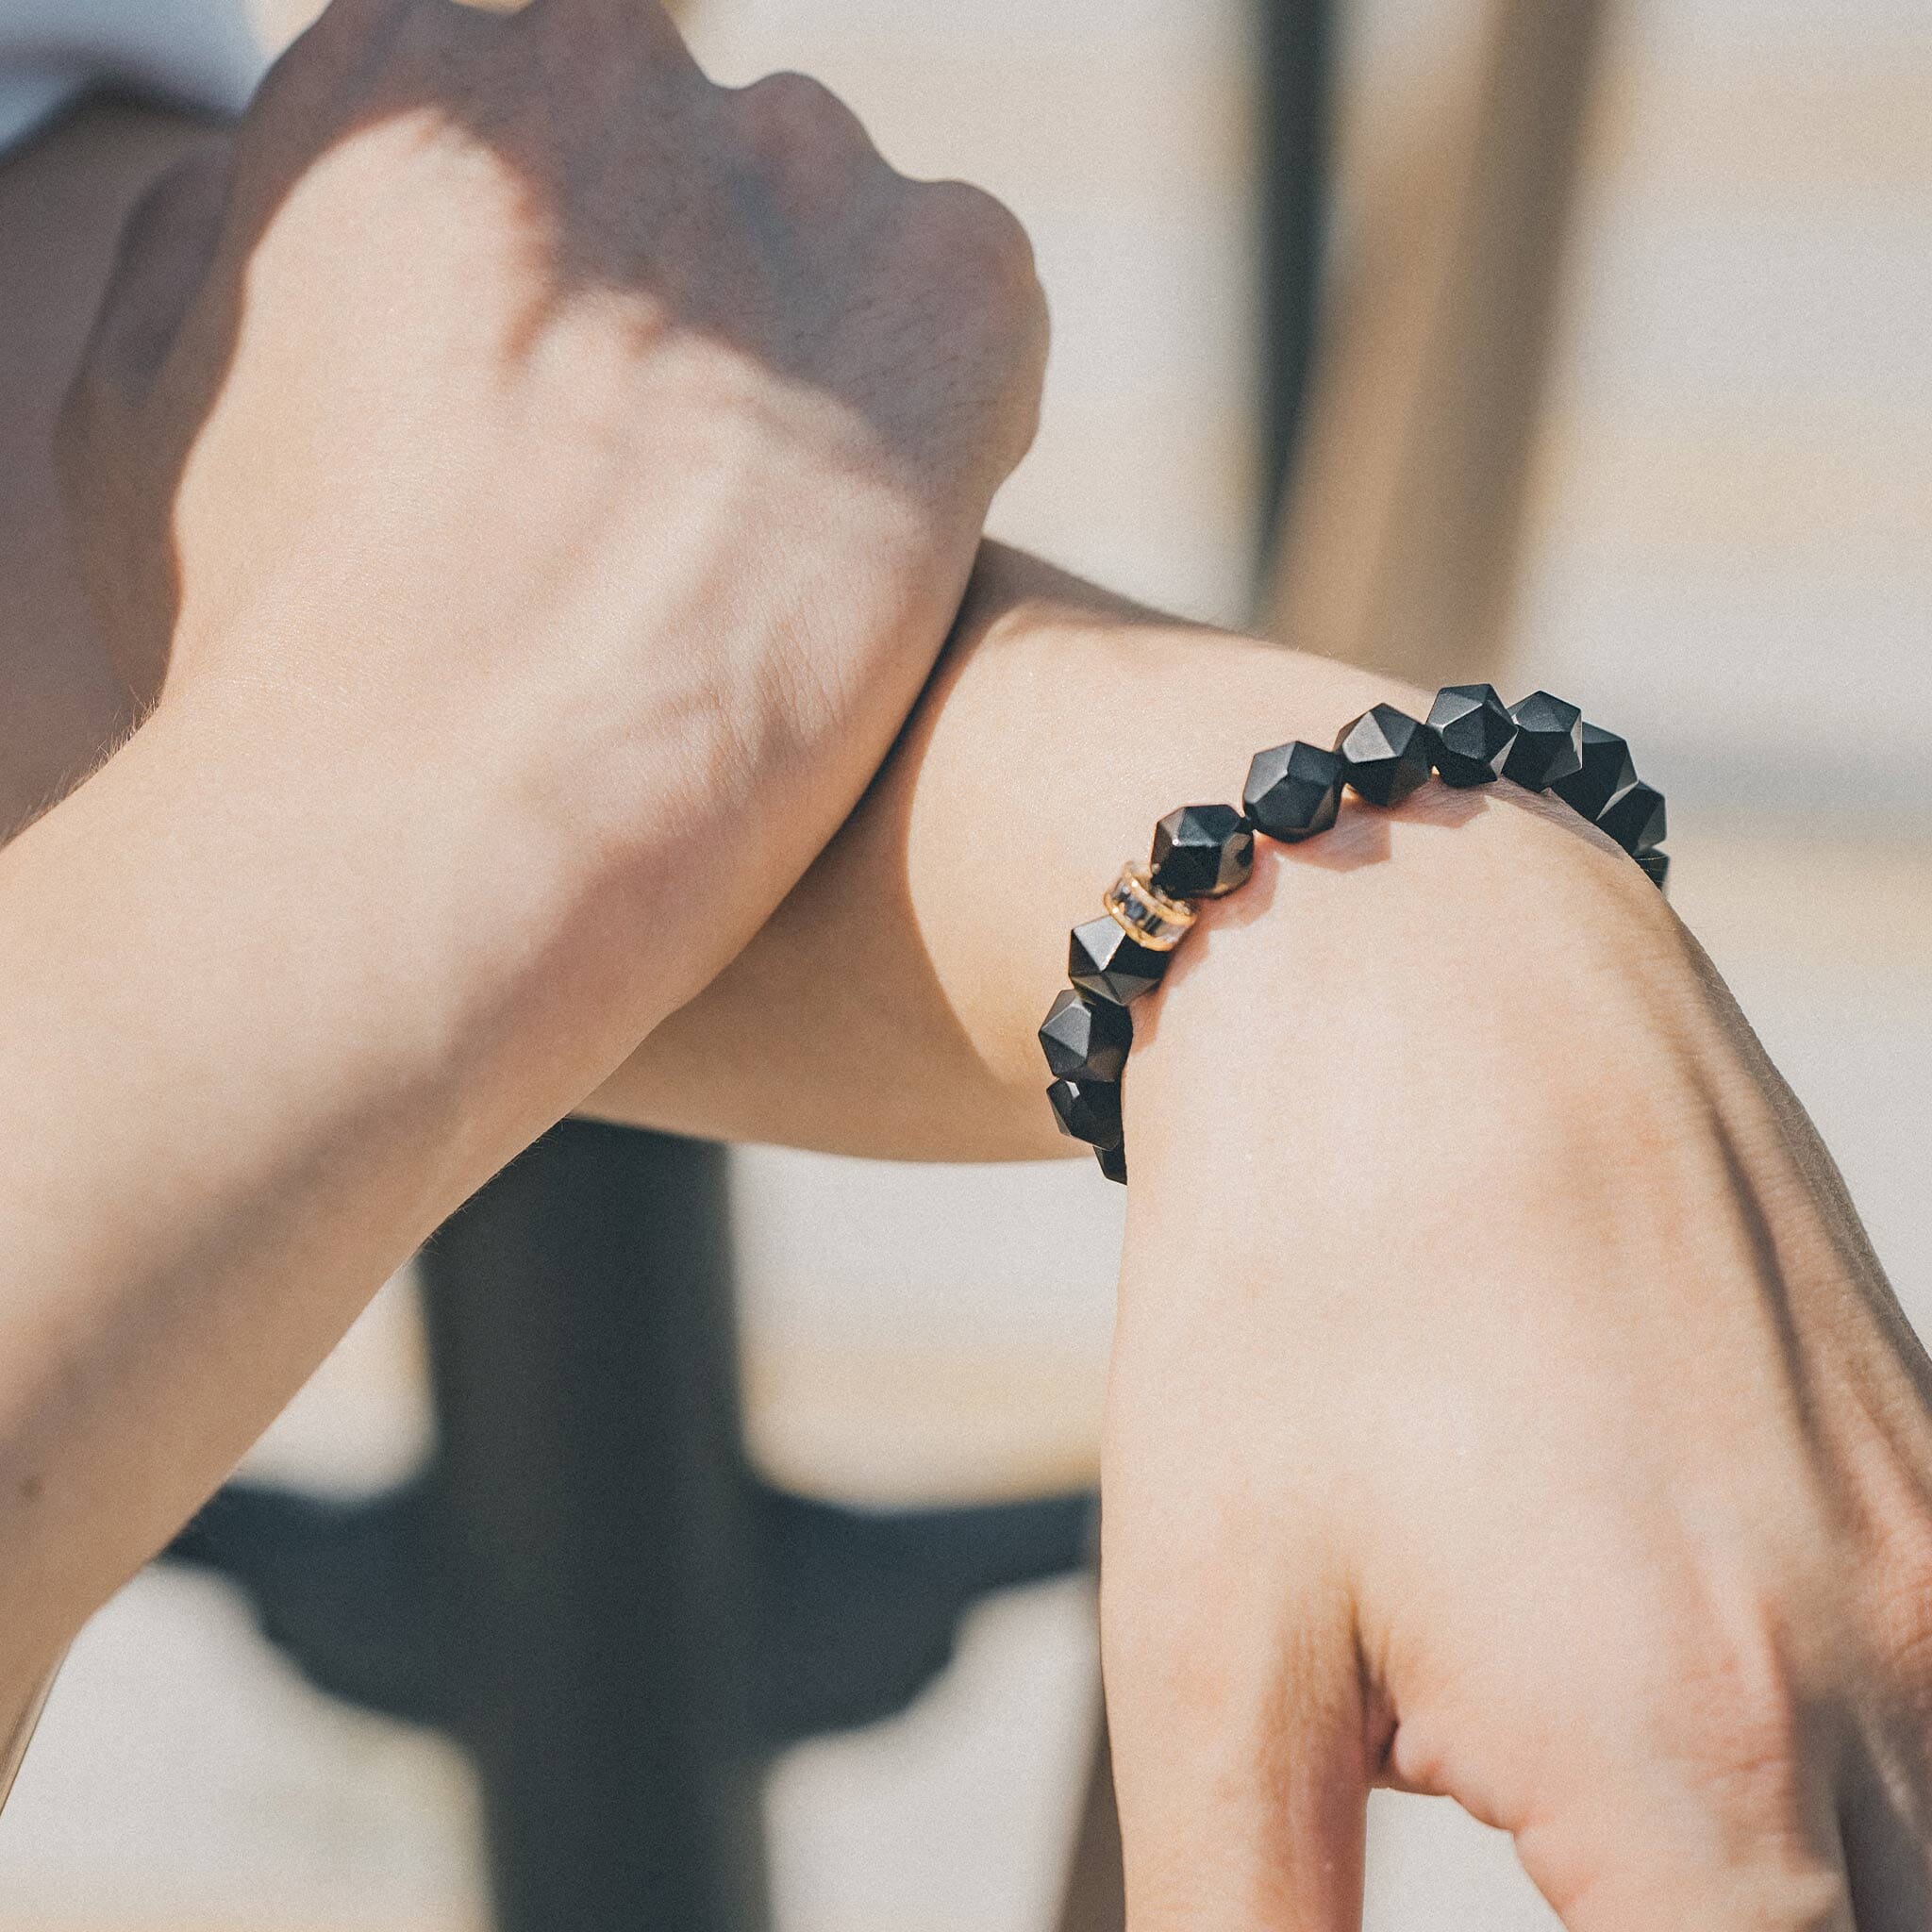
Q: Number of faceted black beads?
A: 12